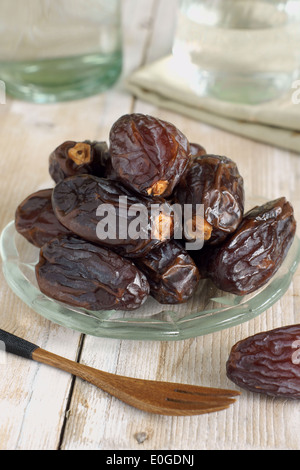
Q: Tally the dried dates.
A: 10